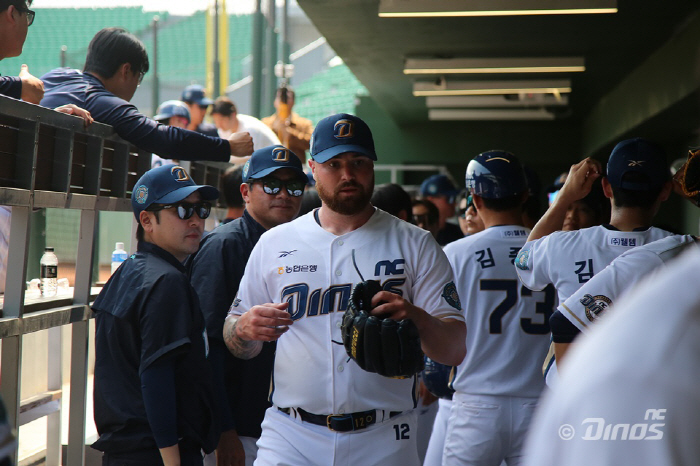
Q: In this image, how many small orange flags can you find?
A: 0